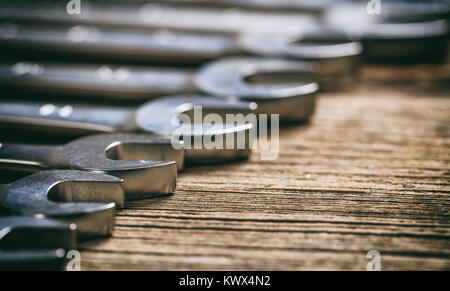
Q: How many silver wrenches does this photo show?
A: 7